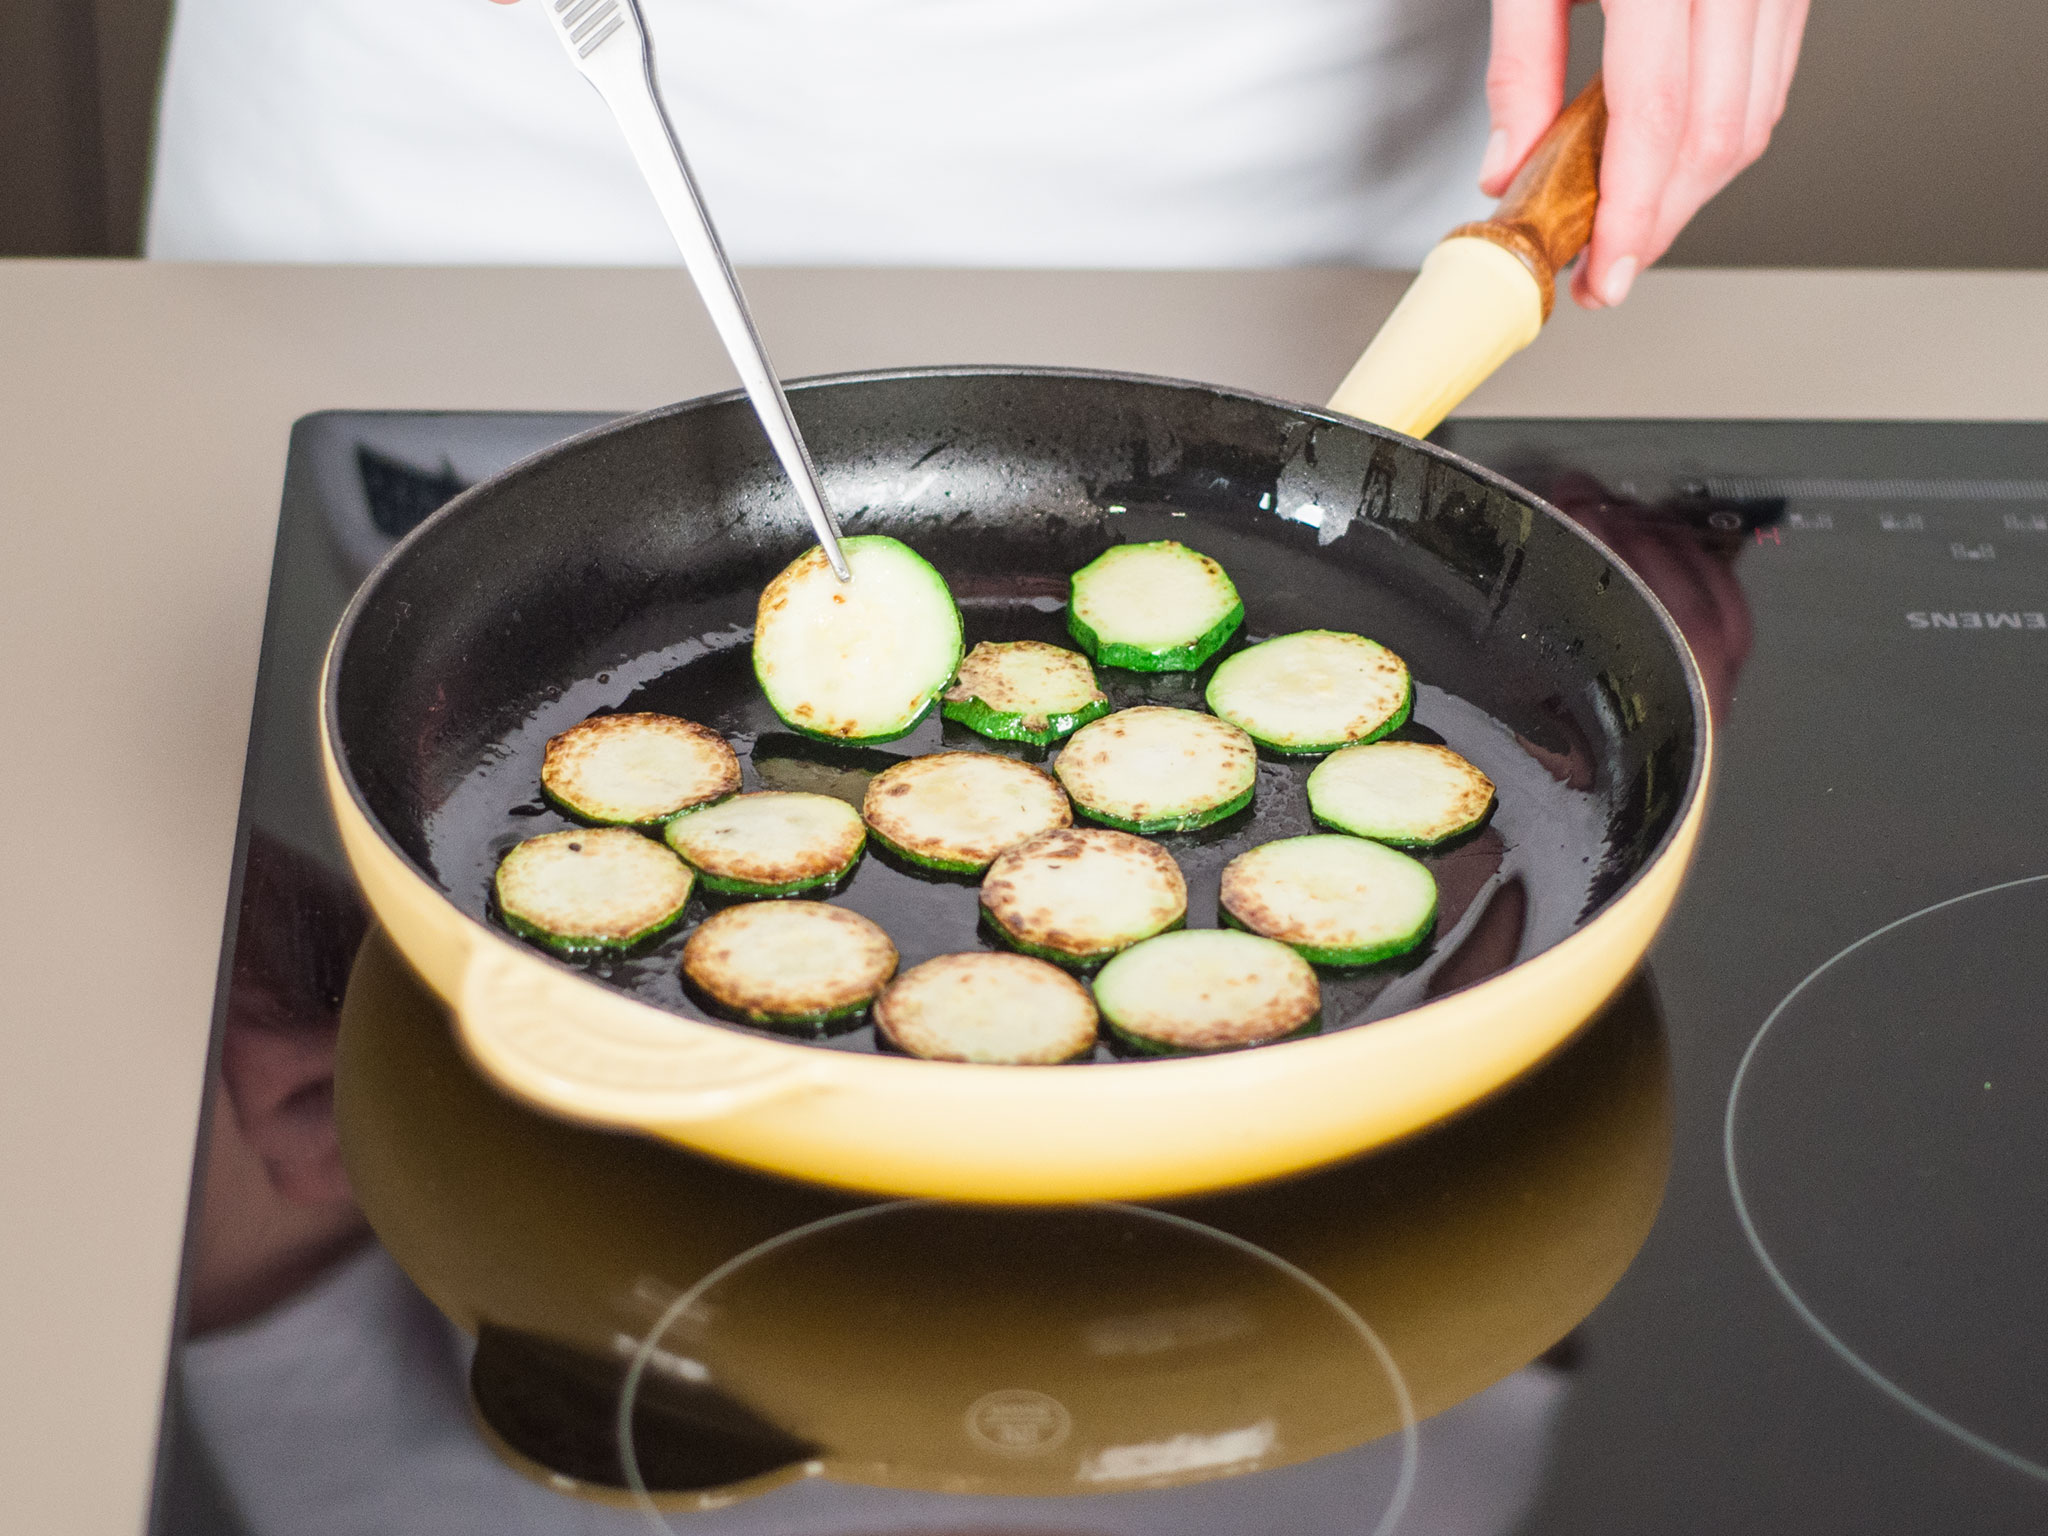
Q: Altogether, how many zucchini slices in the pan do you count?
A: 15